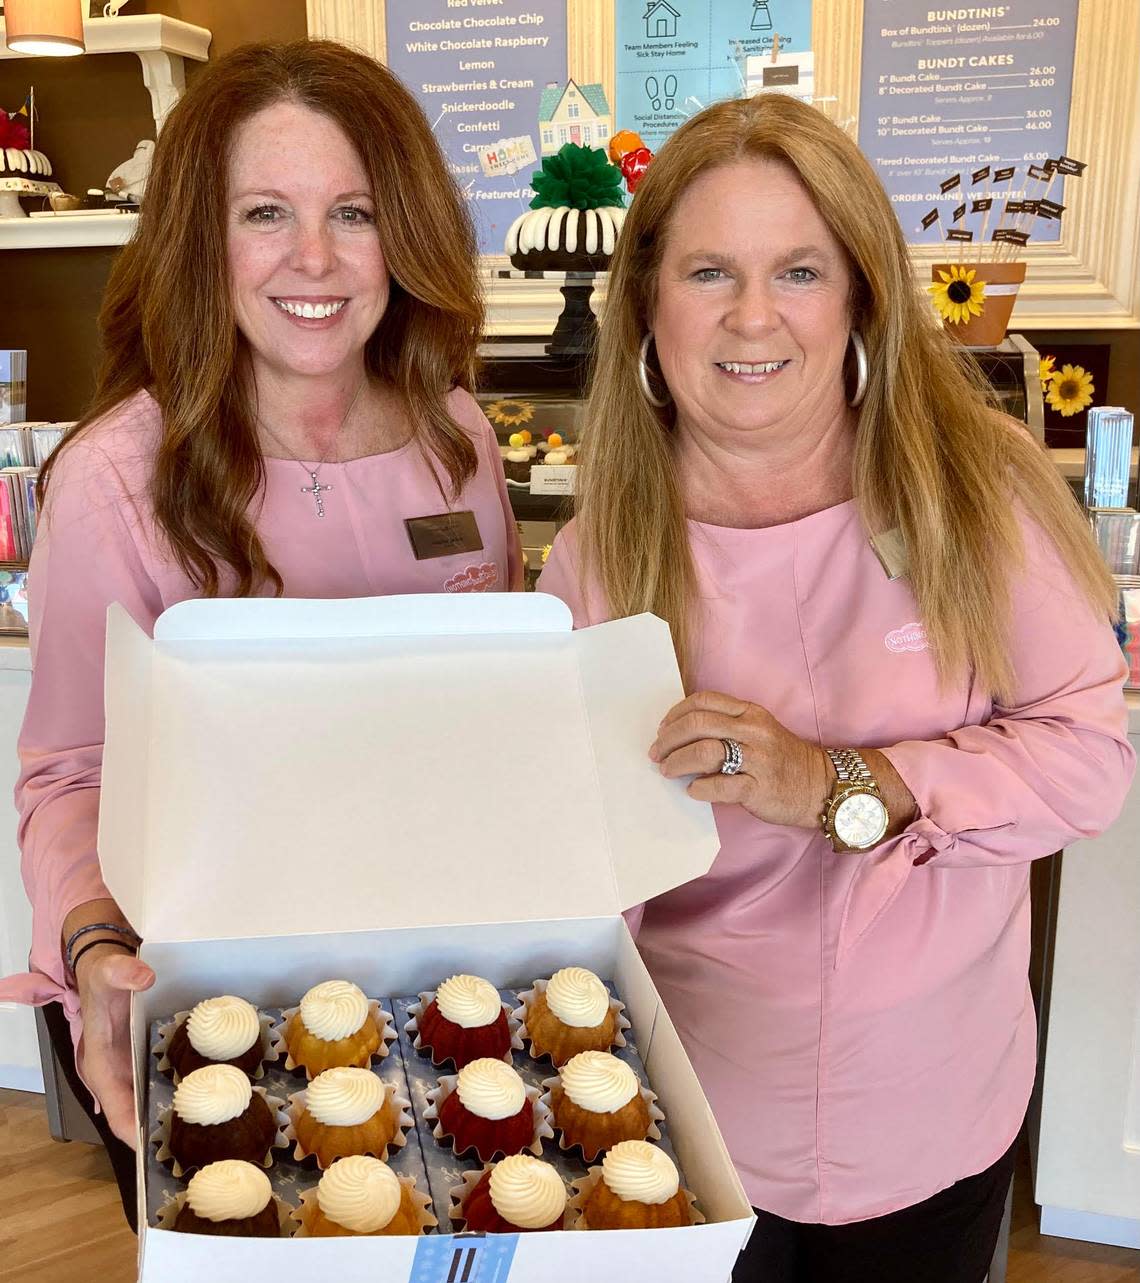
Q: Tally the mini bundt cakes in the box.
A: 12